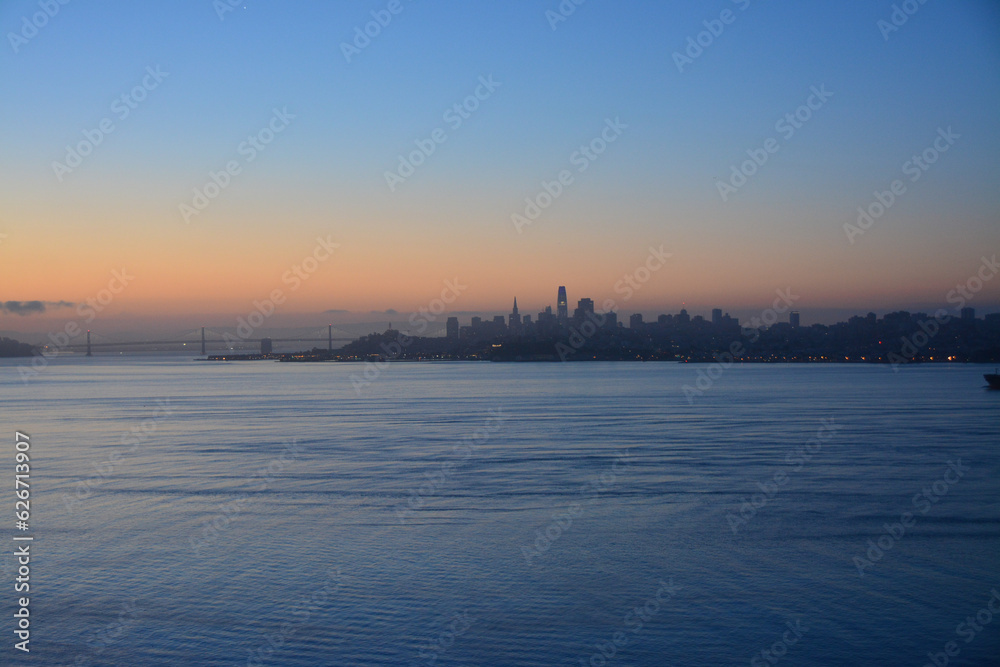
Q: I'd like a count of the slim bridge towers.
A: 3